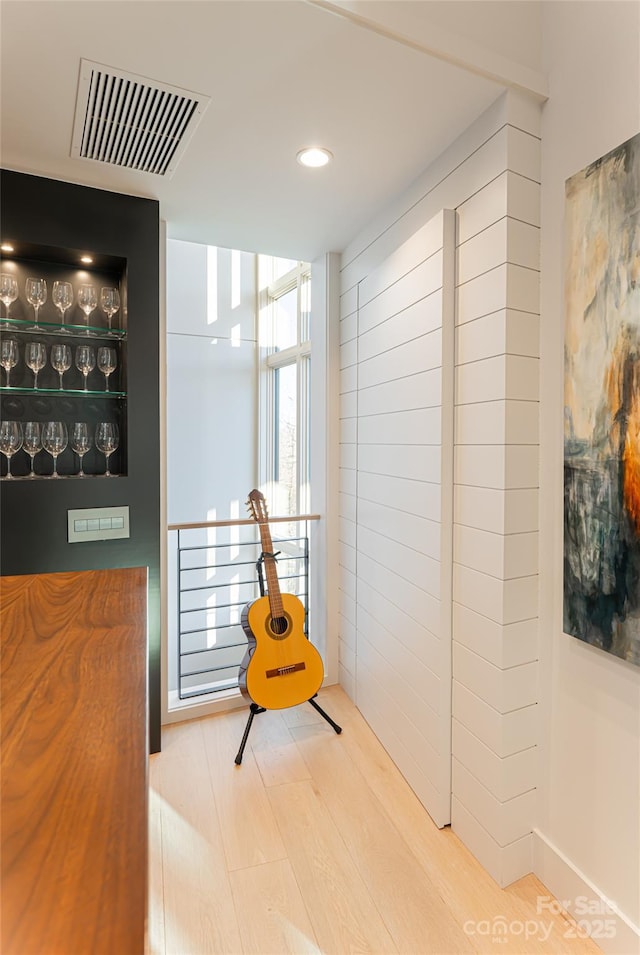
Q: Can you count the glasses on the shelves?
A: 15